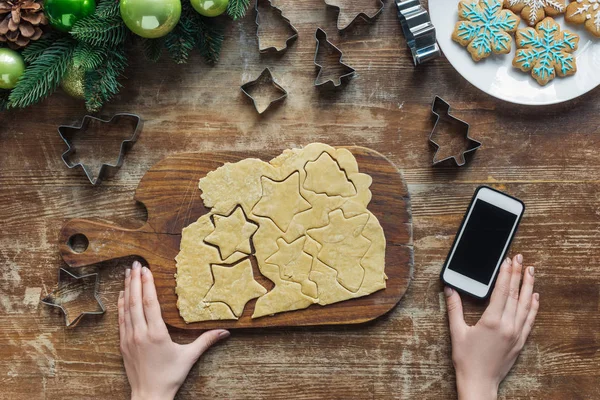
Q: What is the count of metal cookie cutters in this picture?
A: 8